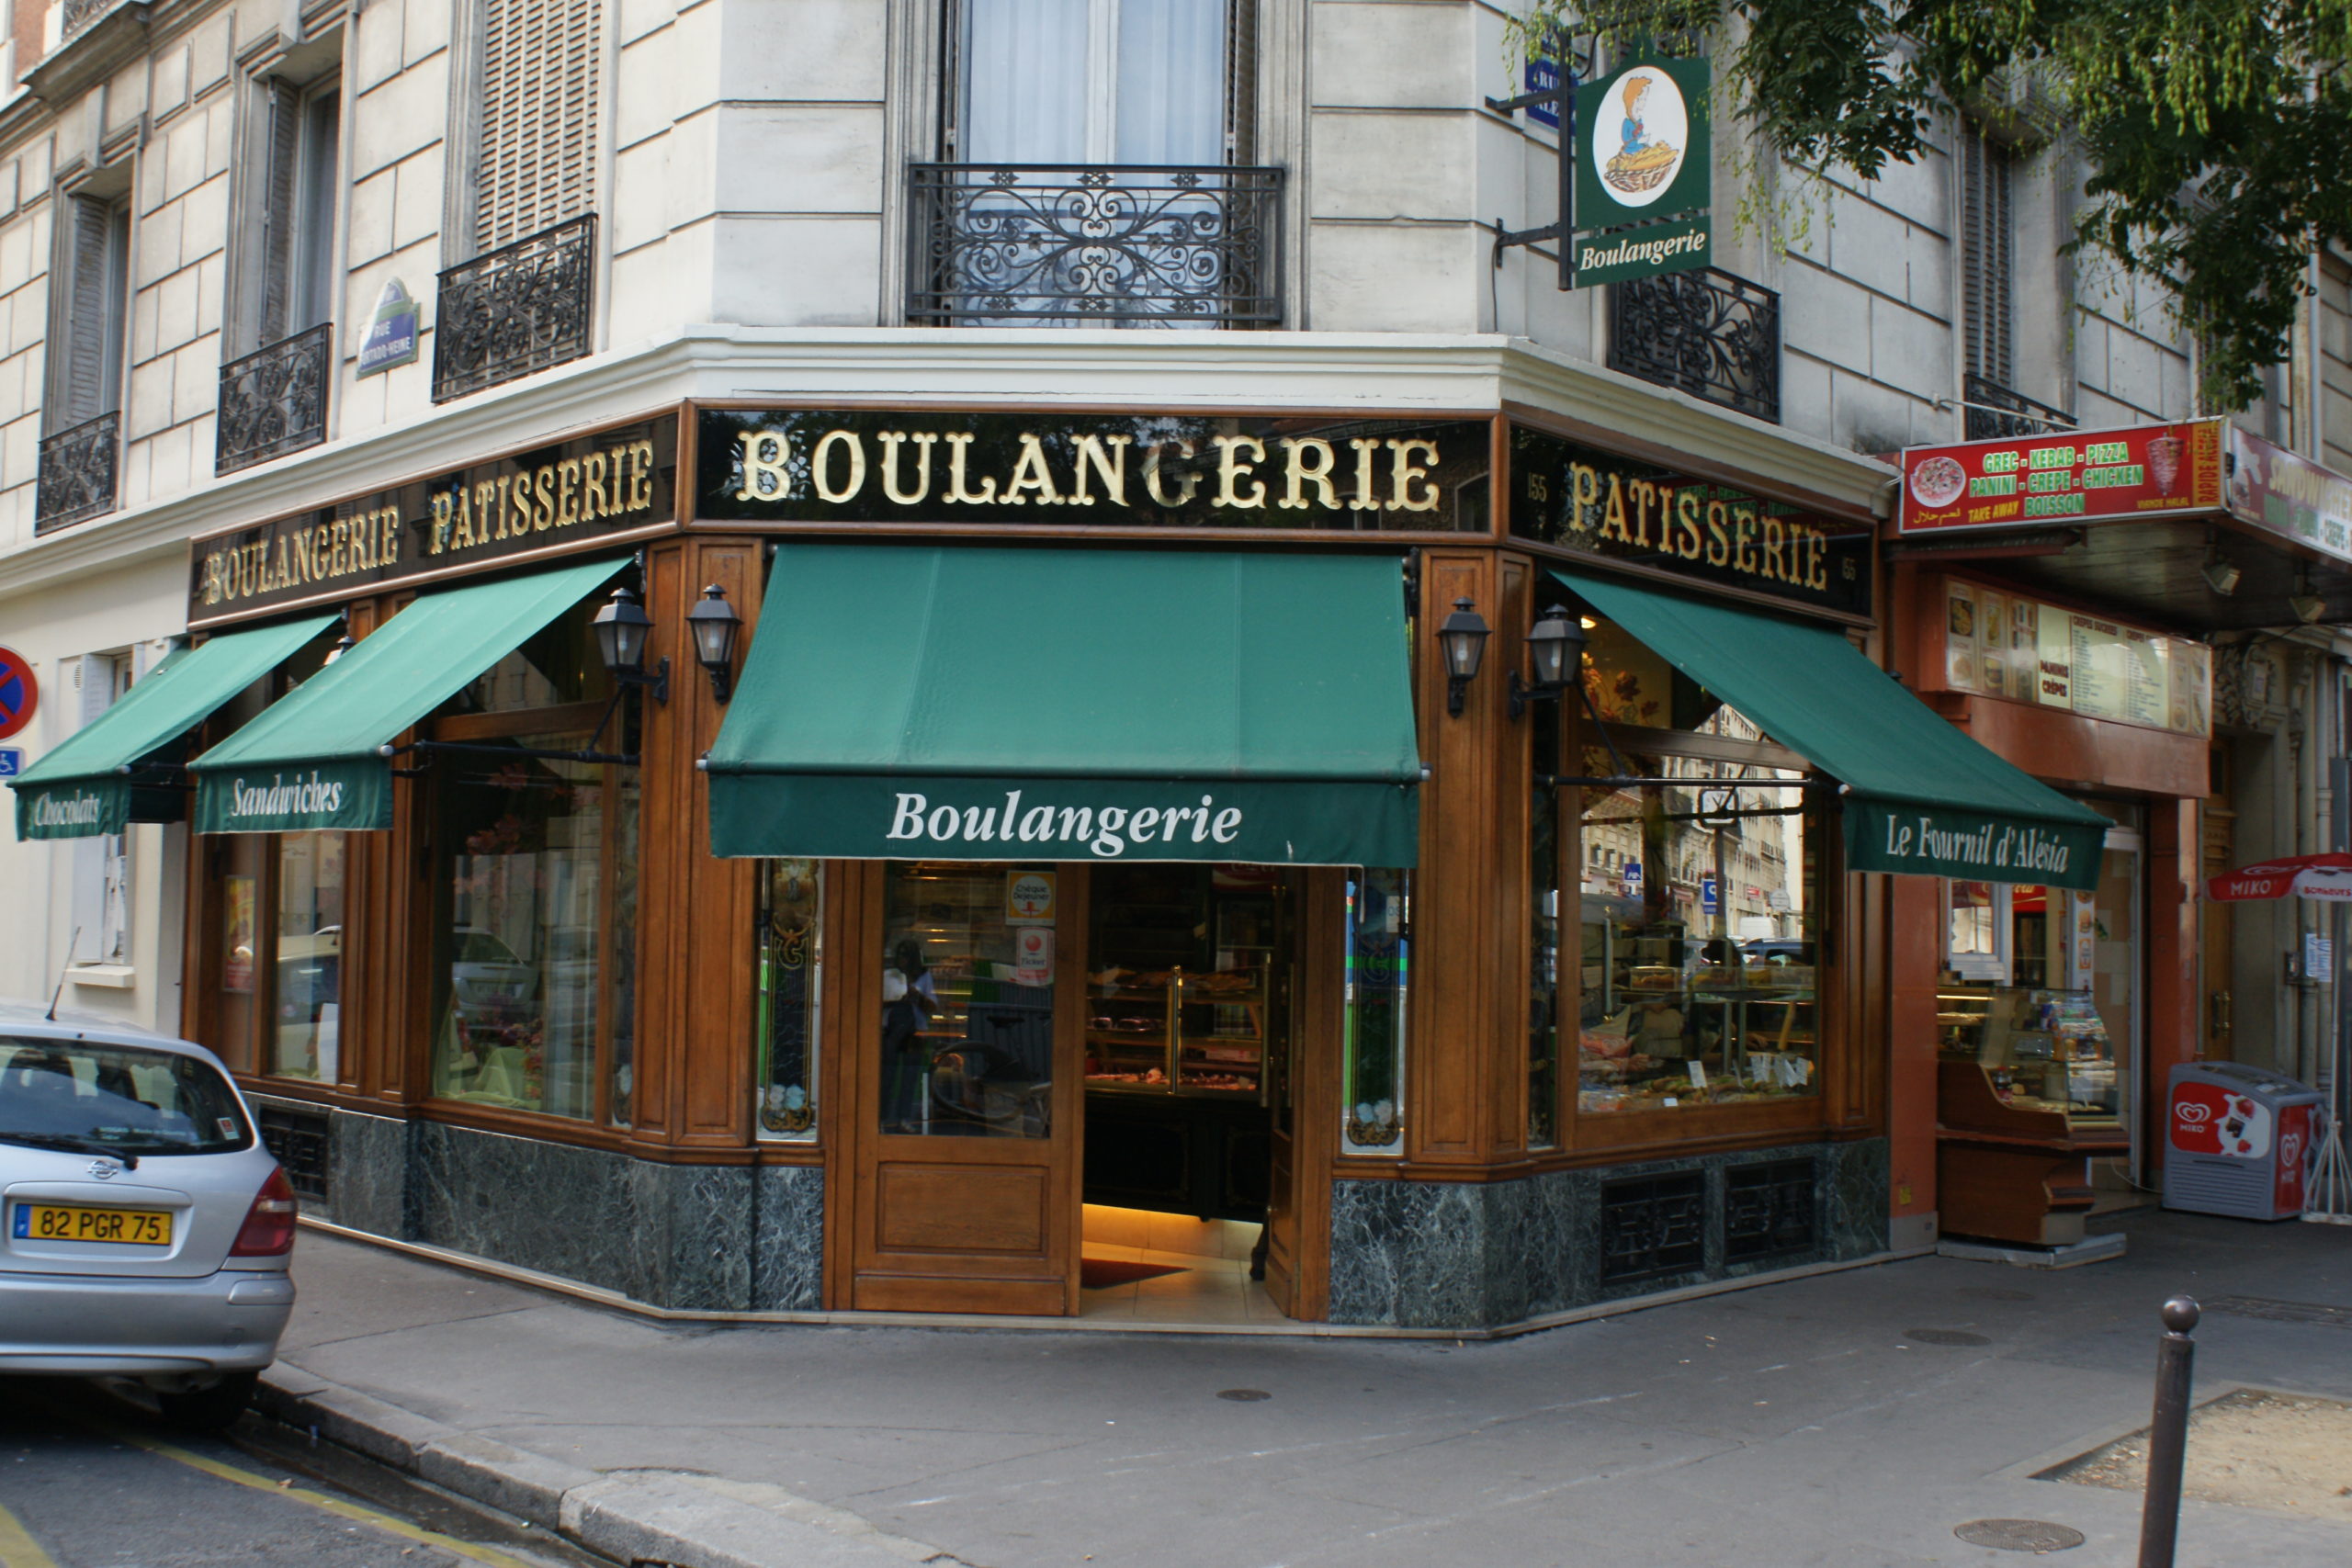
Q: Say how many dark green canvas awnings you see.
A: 4